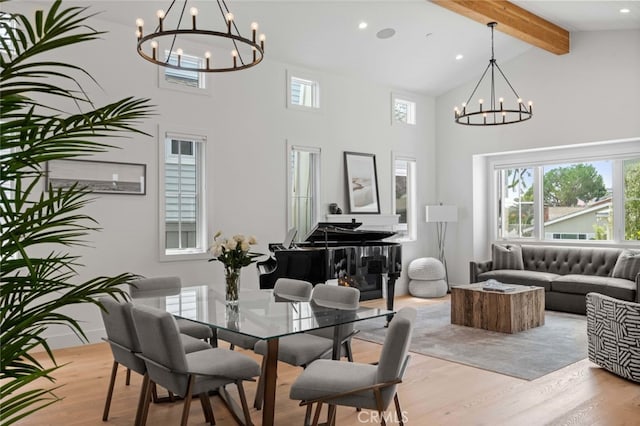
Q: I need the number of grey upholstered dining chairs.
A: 6